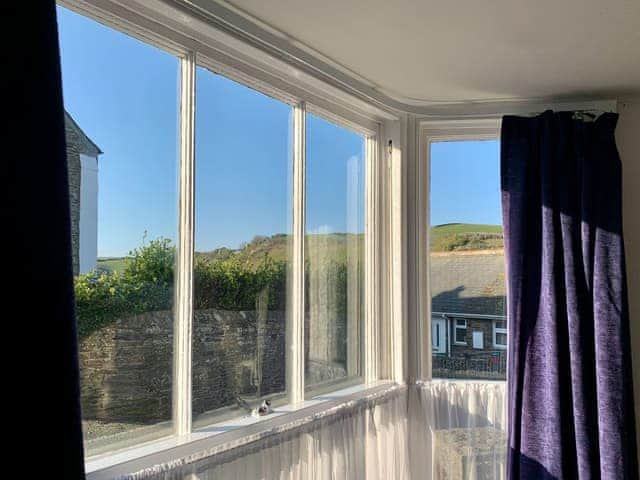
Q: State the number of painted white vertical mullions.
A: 2